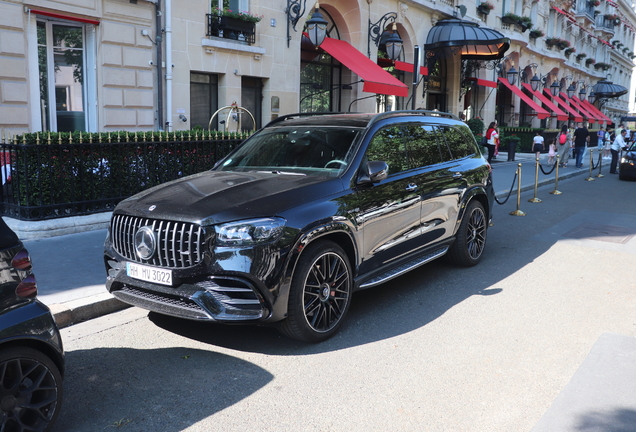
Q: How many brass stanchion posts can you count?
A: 5